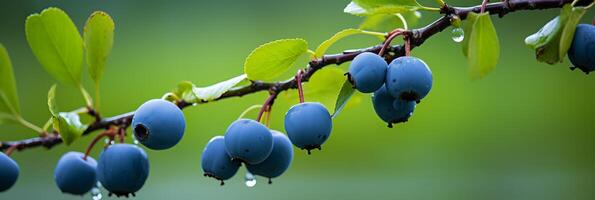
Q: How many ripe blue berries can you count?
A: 12